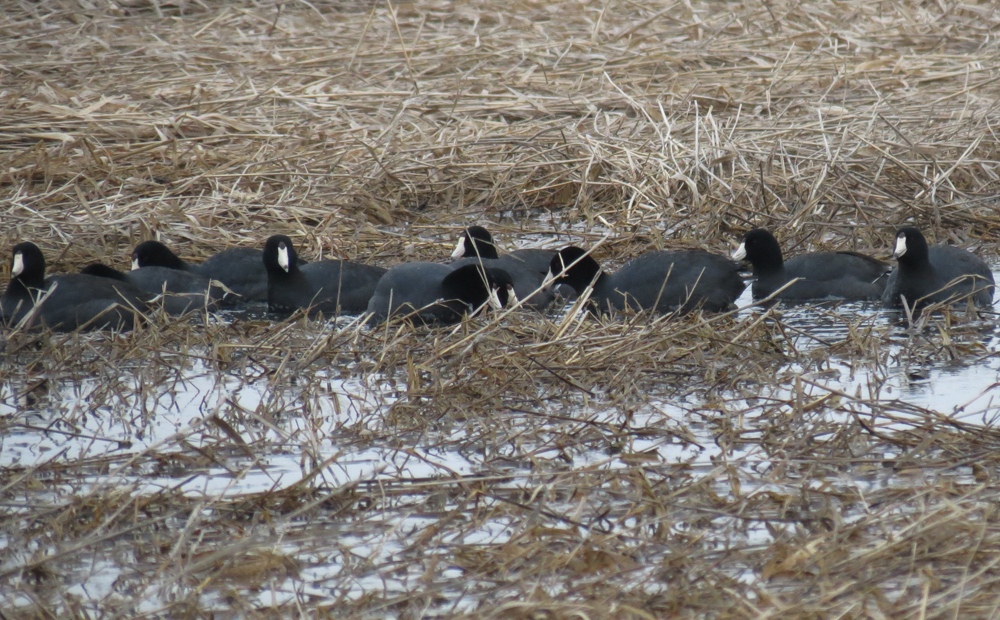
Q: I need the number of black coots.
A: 10